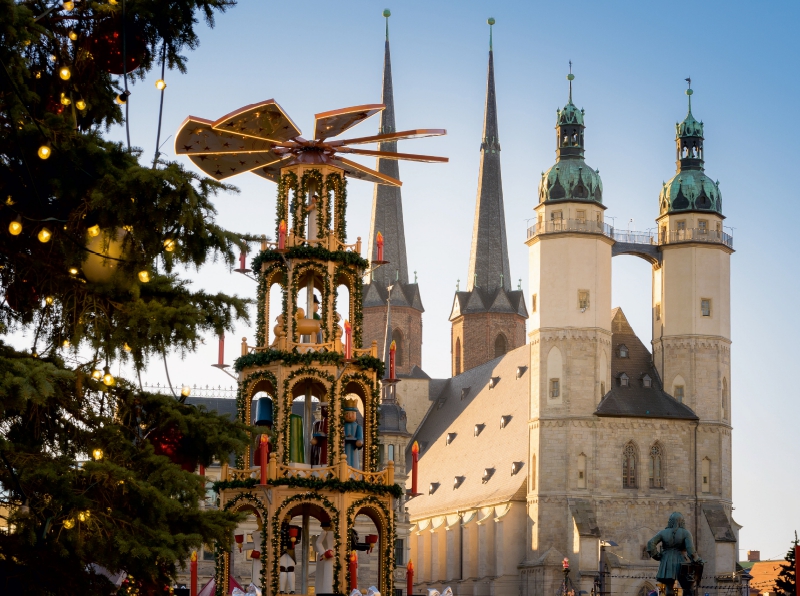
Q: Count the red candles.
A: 12